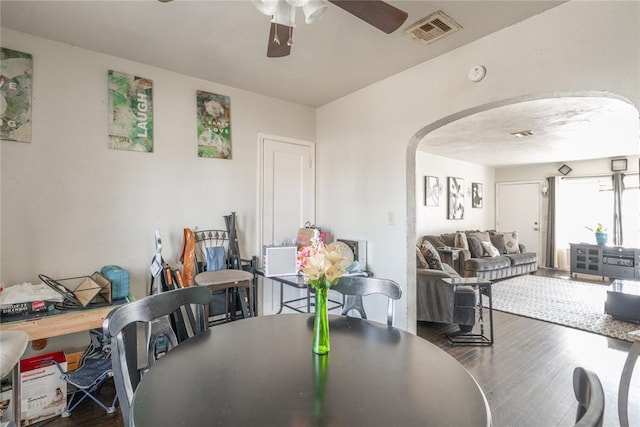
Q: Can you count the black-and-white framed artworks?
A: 3